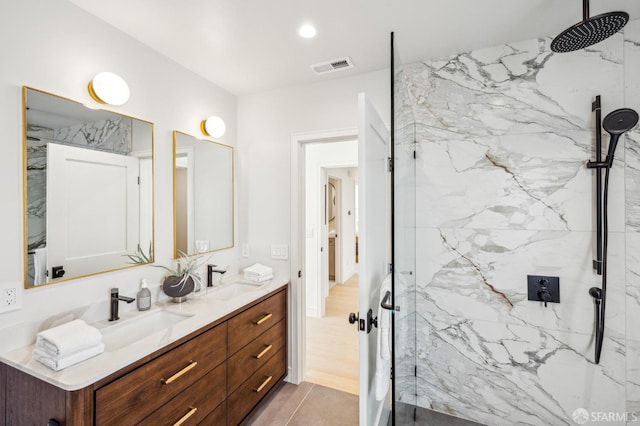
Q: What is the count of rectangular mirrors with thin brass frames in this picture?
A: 2